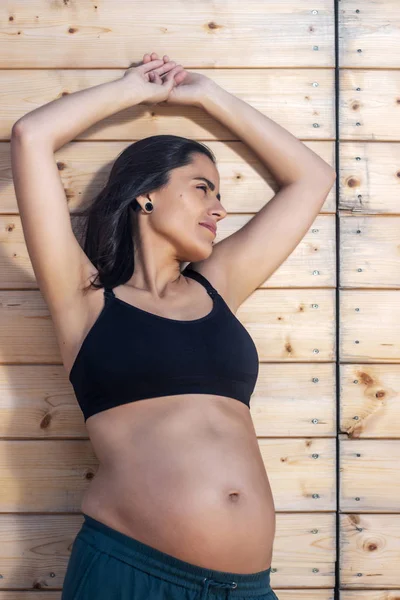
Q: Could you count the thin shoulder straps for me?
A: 2